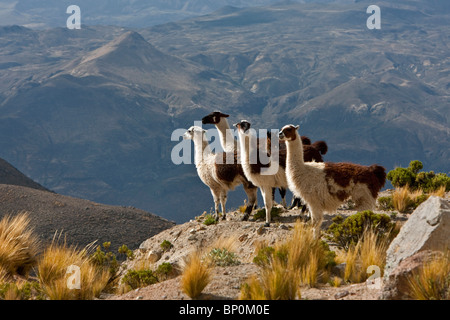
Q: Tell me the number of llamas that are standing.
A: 4